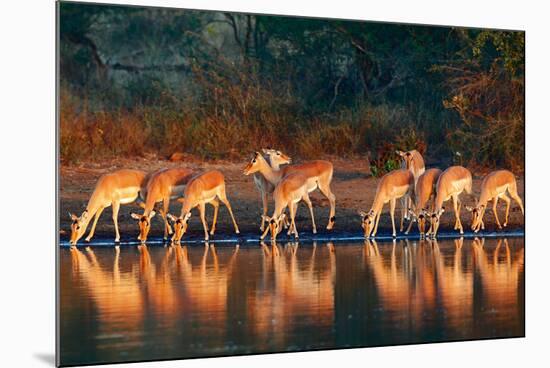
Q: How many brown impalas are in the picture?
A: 11